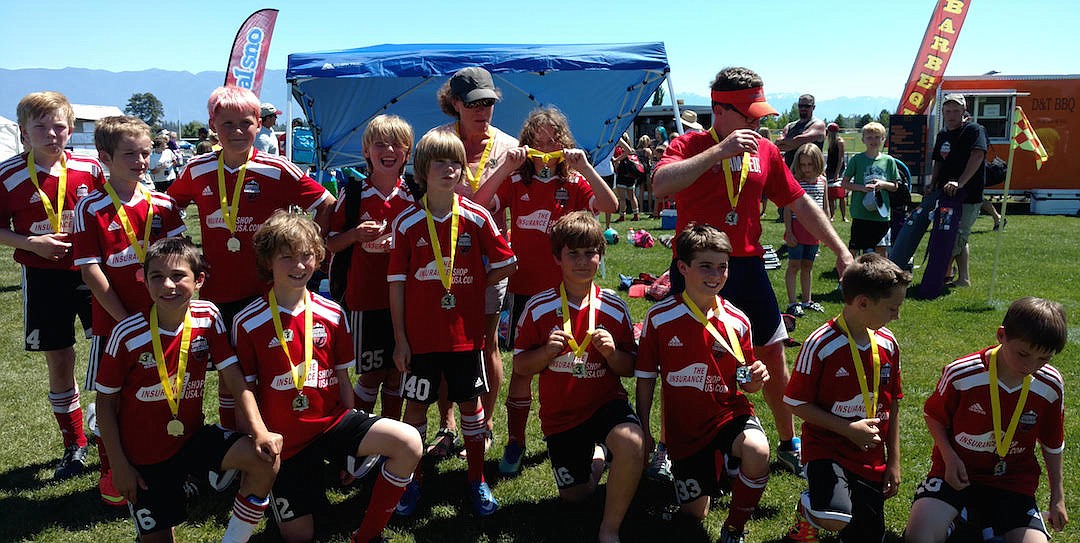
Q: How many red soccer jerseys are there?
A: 12